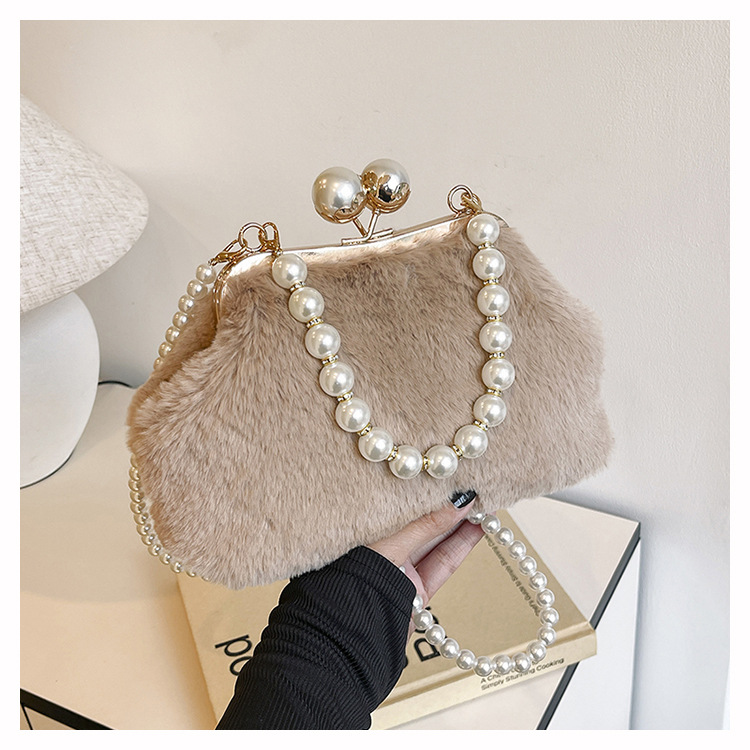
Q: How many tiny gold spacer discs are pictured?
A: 14